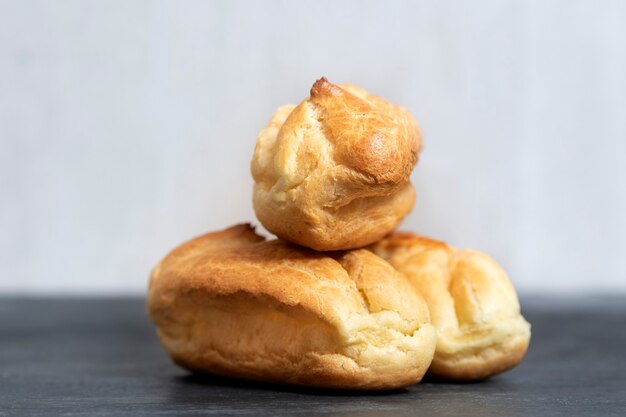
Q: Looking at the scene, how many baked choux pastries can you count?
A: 3